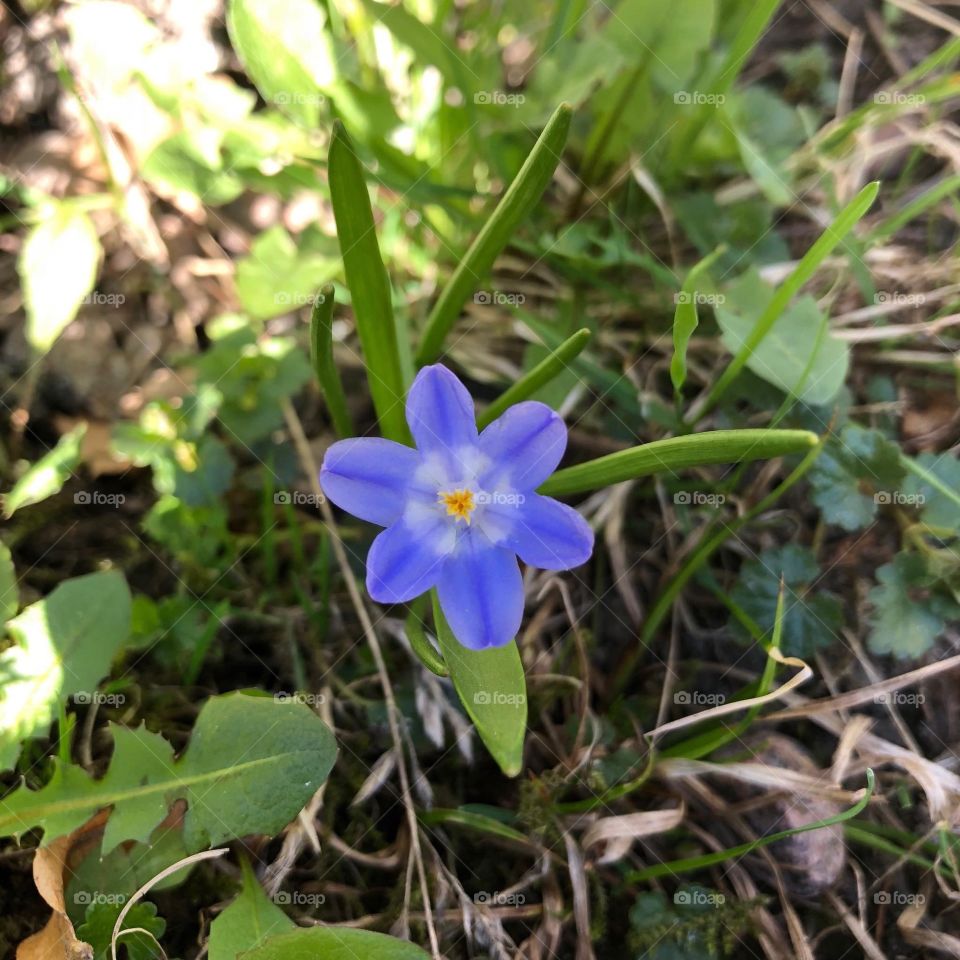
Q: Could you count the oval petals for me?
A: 6